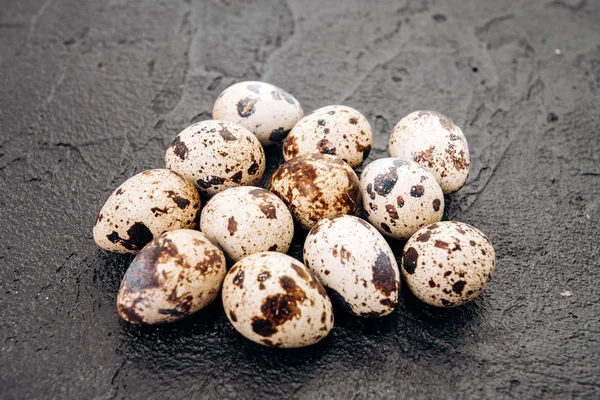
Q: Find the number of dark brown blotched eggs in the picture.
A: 12